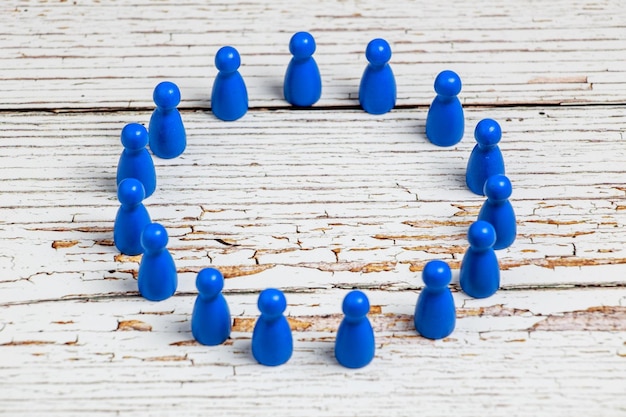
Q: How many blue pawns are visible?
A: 15